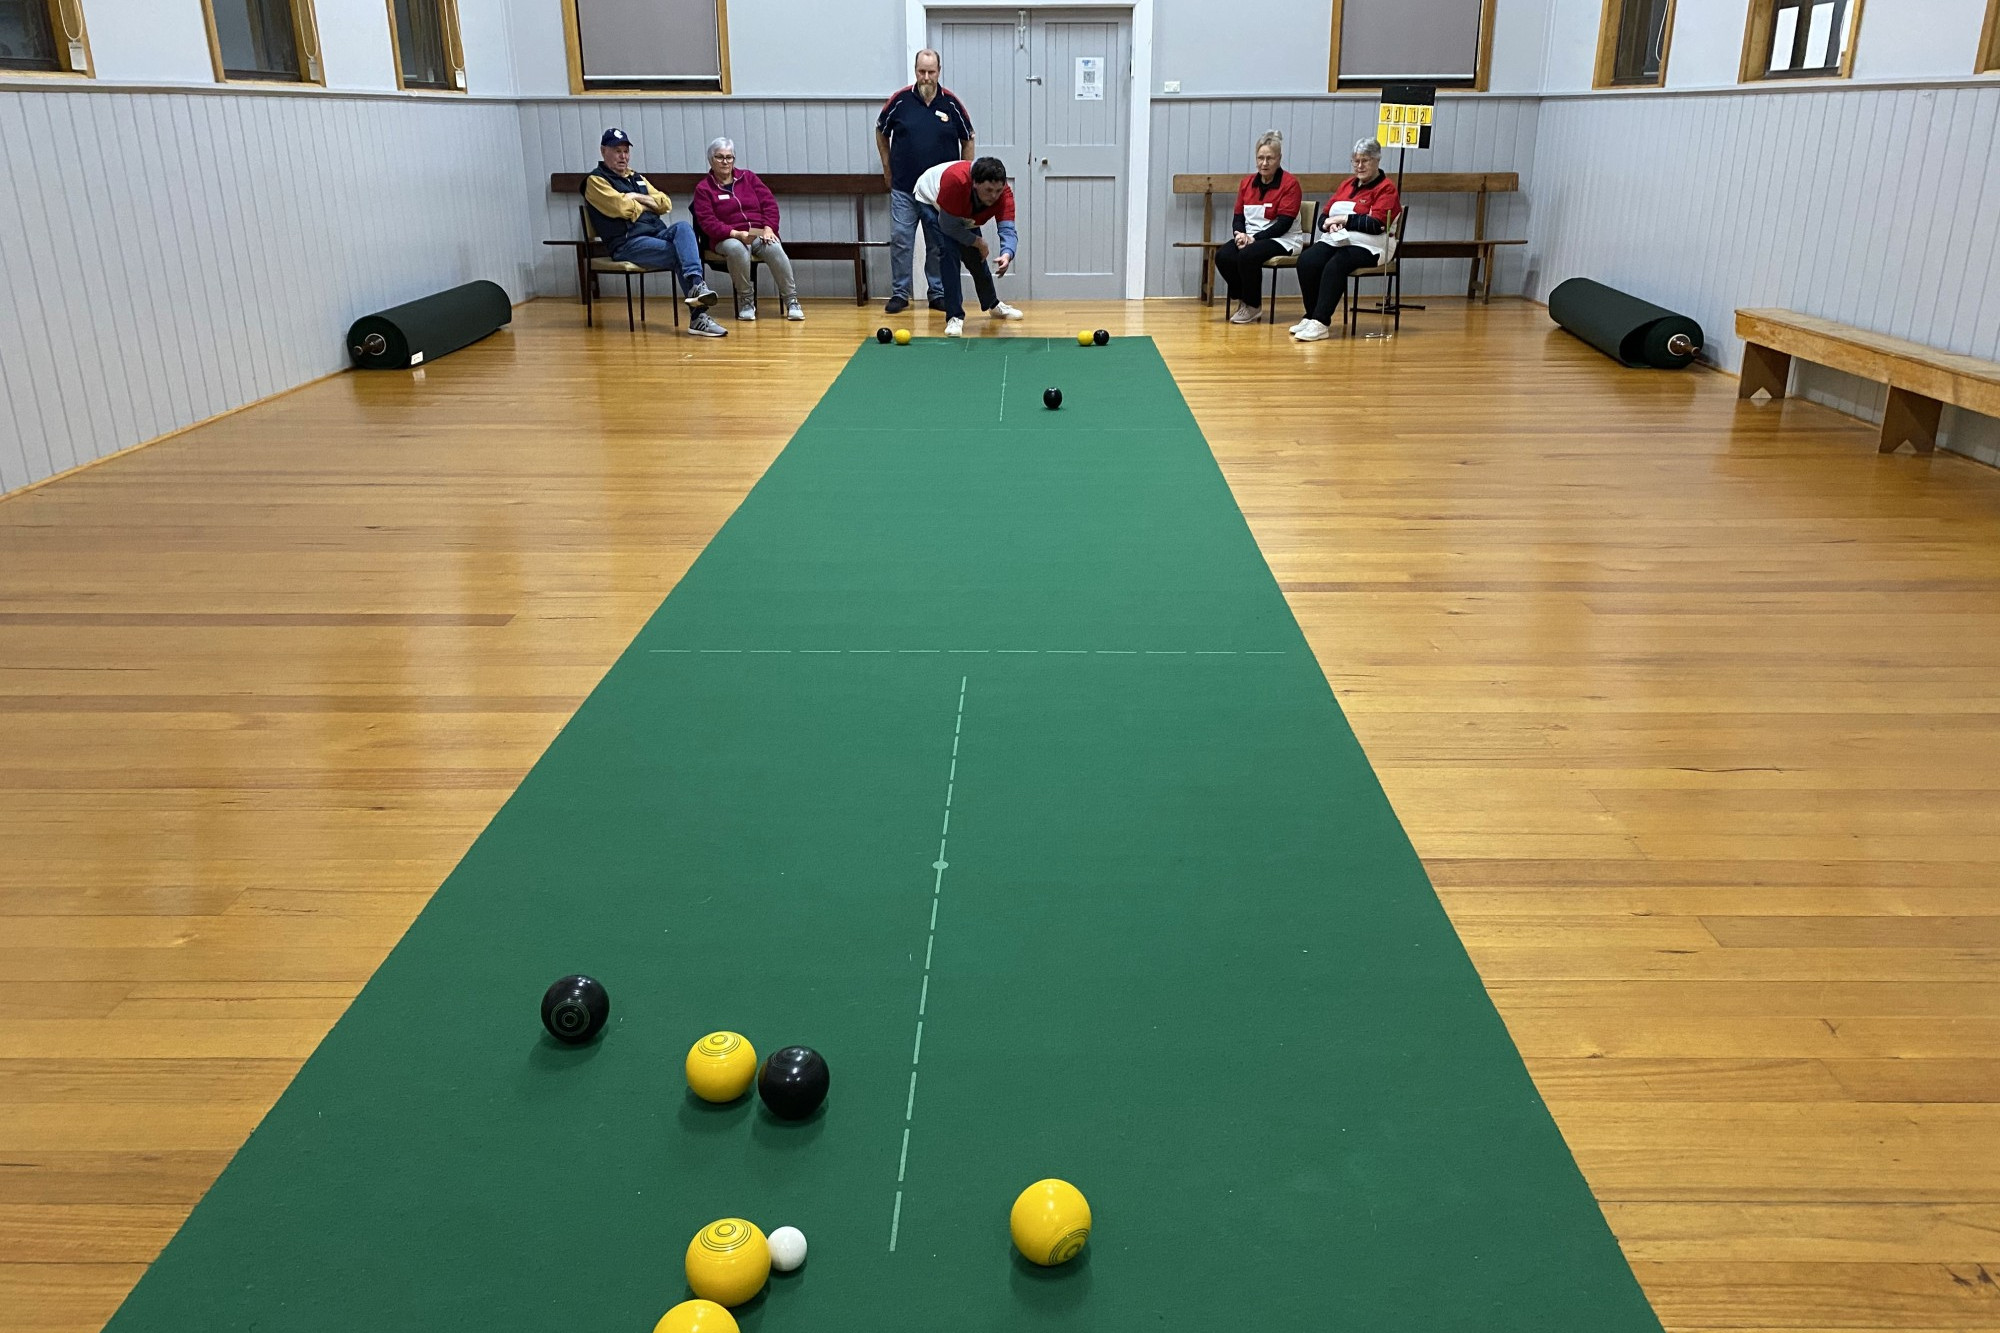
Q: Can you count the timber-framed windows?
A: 8